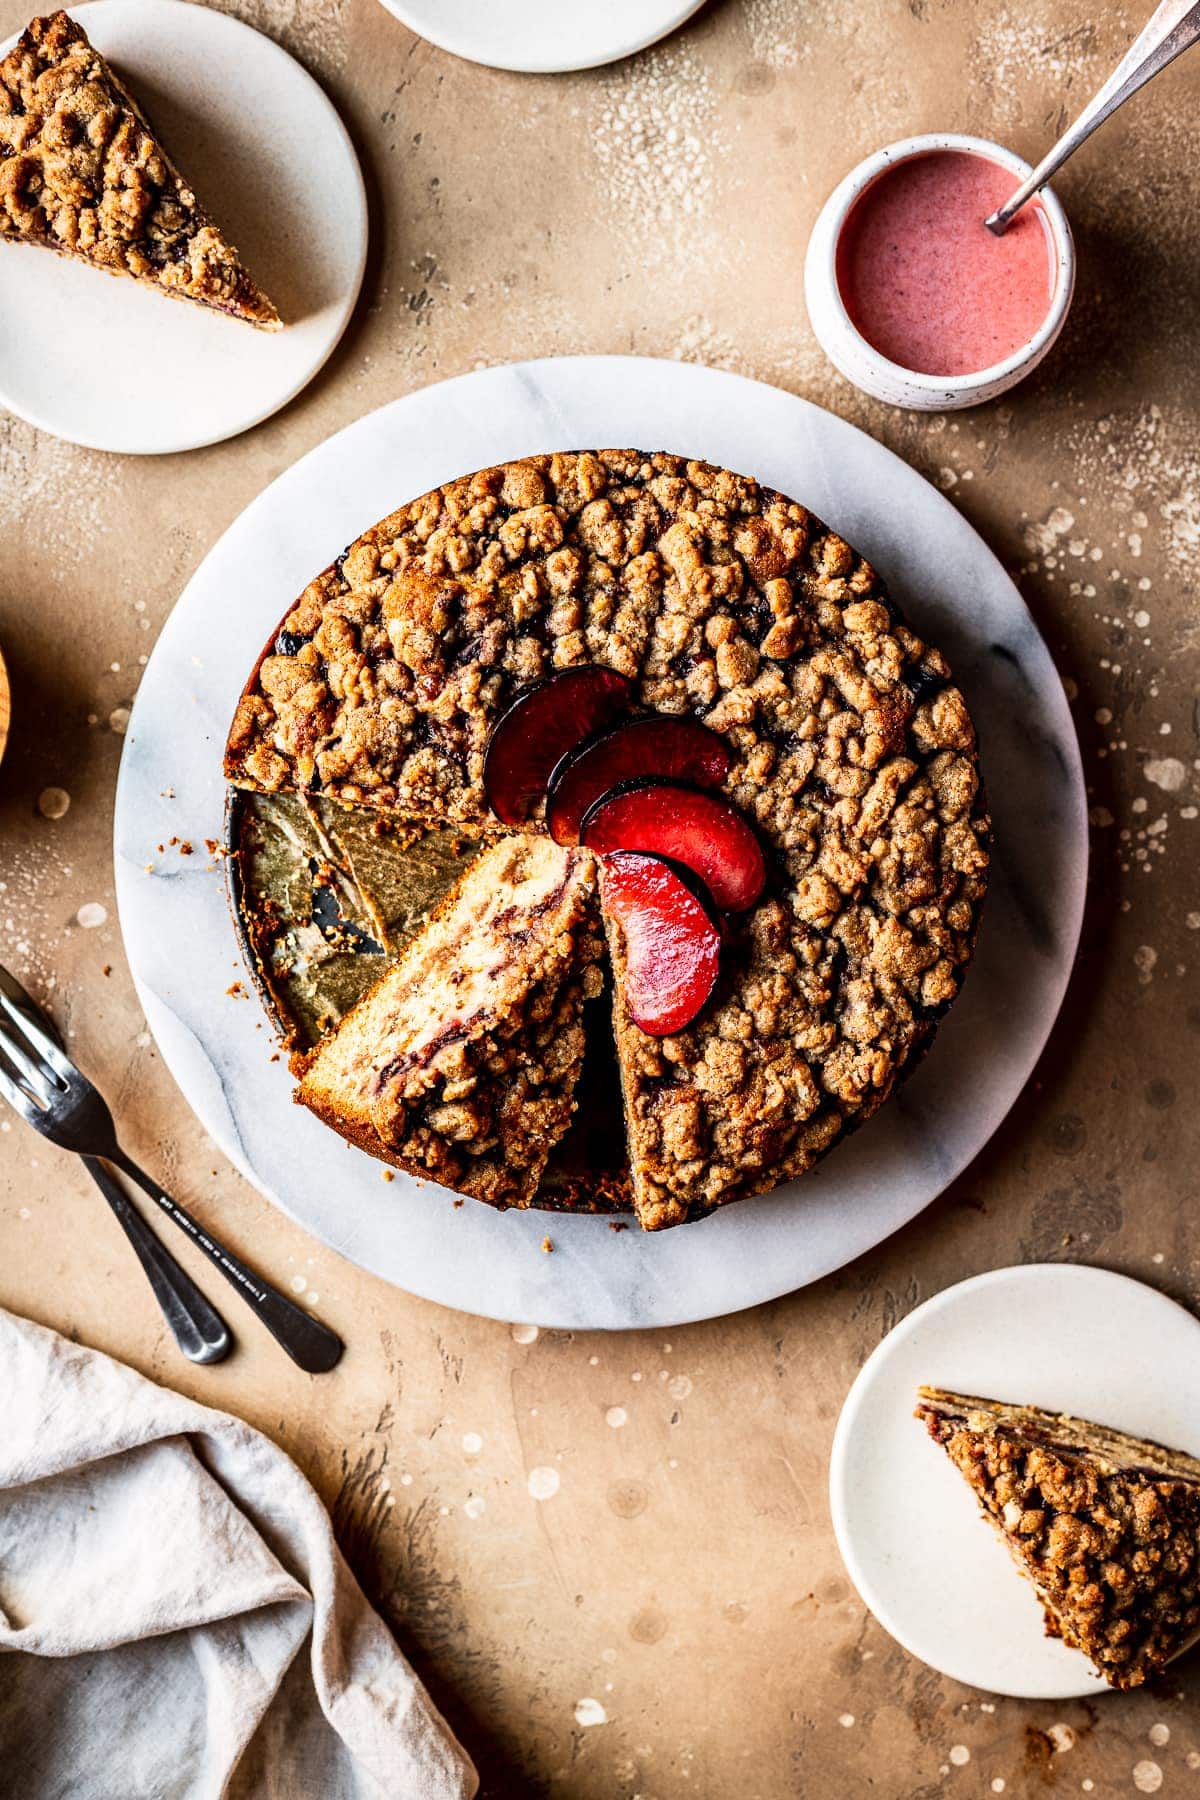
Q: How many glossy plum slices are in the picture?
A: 4